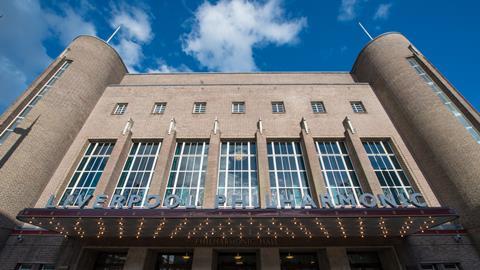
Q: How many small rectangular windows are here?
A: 7